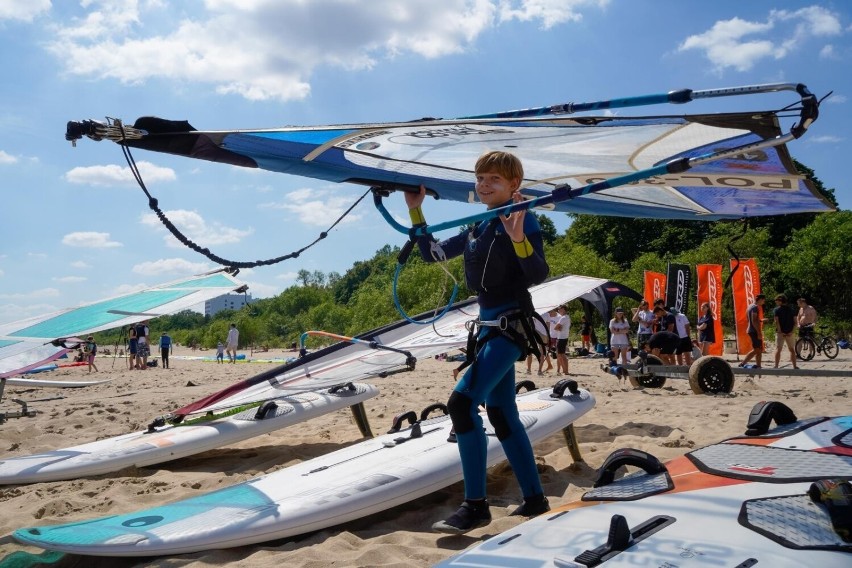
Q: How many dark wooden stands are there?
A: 2